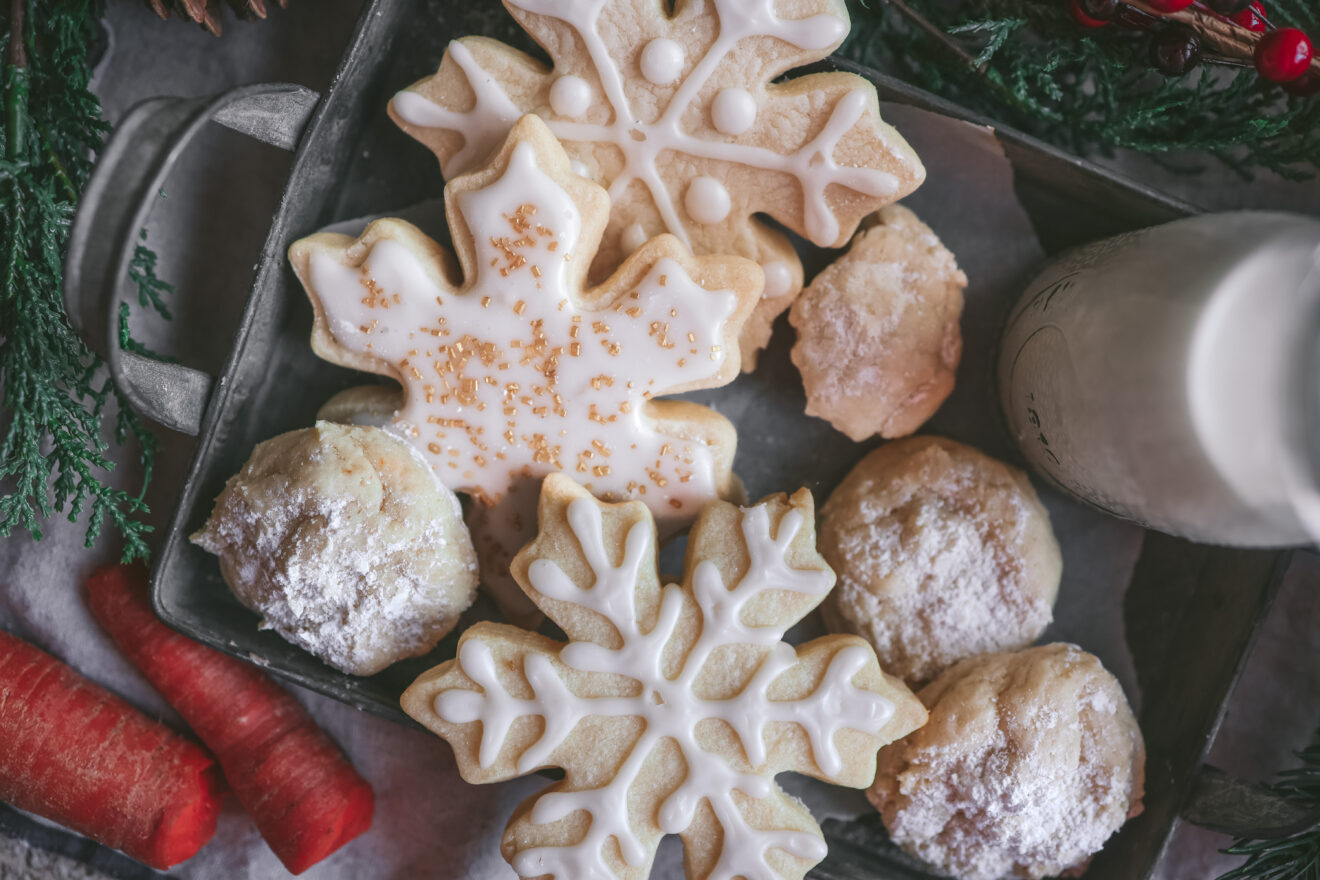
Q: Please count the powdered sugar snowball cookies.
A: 4